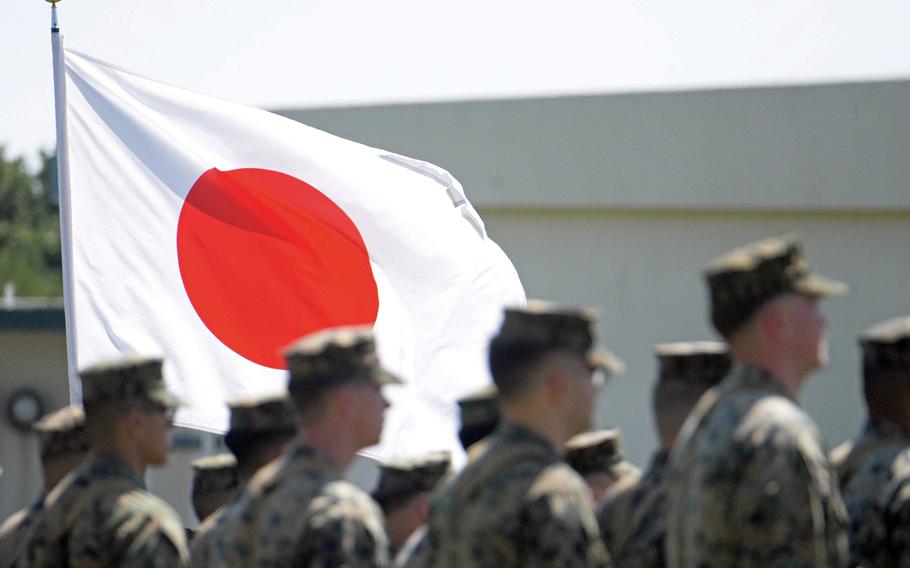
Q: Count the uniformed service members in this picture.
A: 12